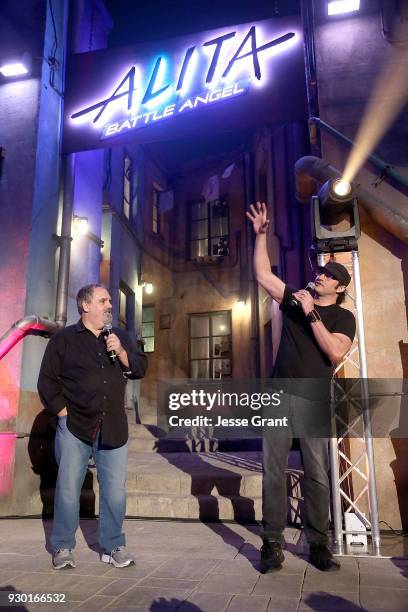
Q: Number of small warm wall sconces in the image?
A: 3